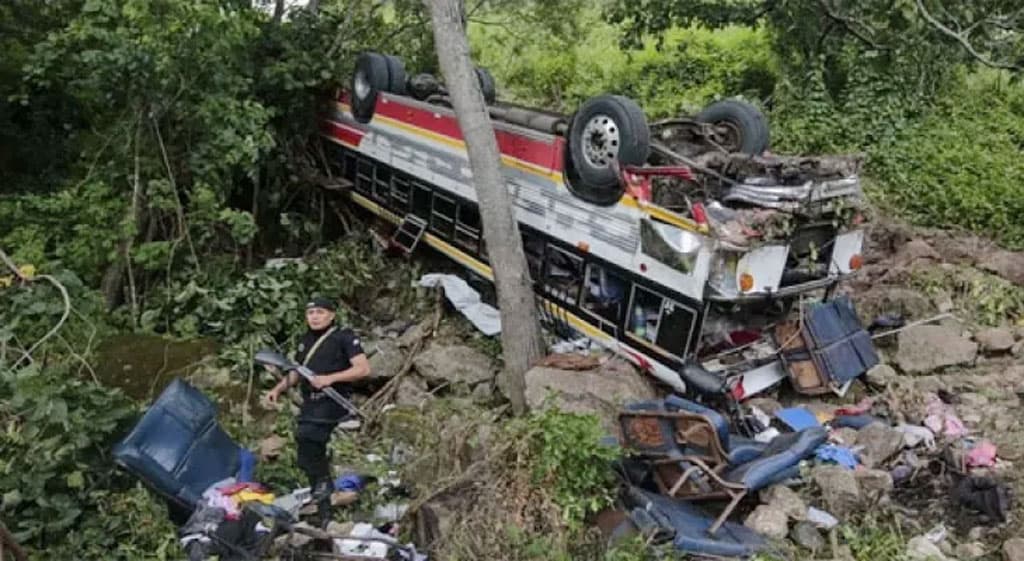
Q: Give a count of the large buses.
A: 1